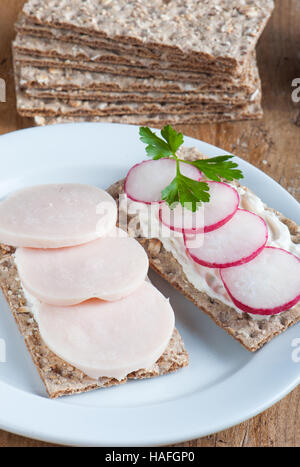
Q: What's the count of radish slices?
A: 4